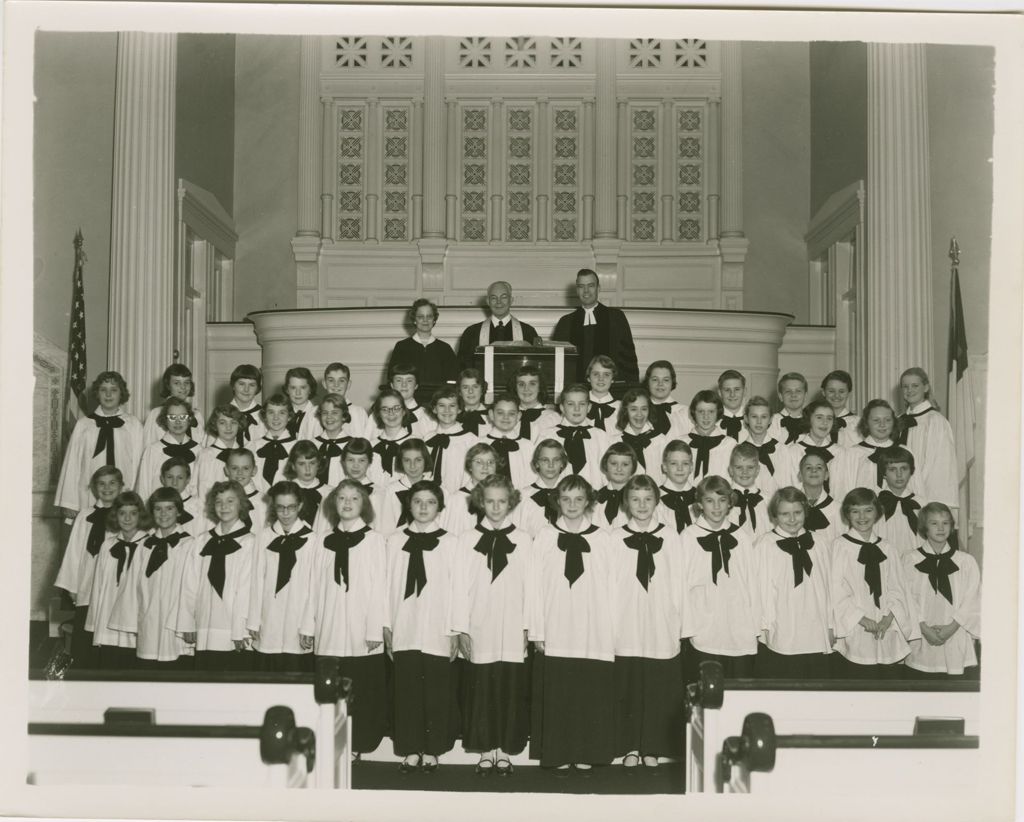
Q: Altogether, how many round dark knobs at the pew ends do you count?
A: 4